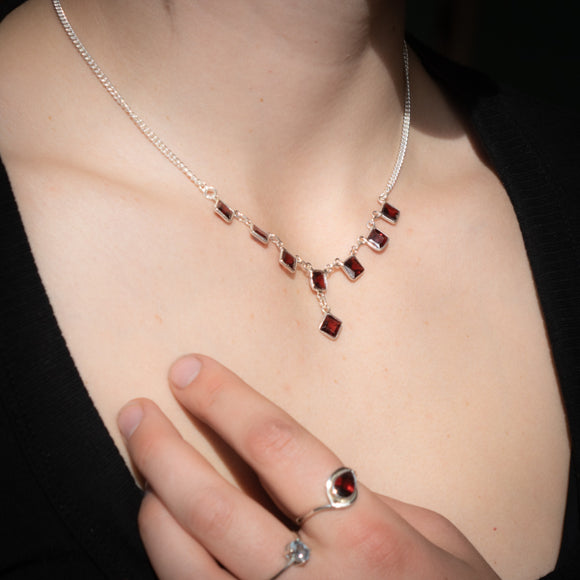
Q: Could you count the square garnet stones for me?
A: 8